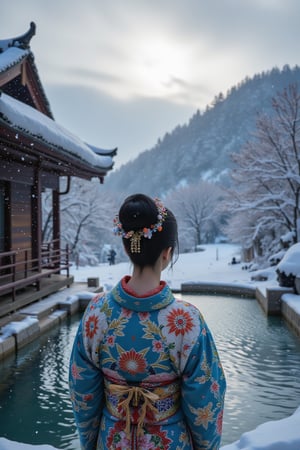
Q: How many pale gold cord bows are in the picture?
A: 1